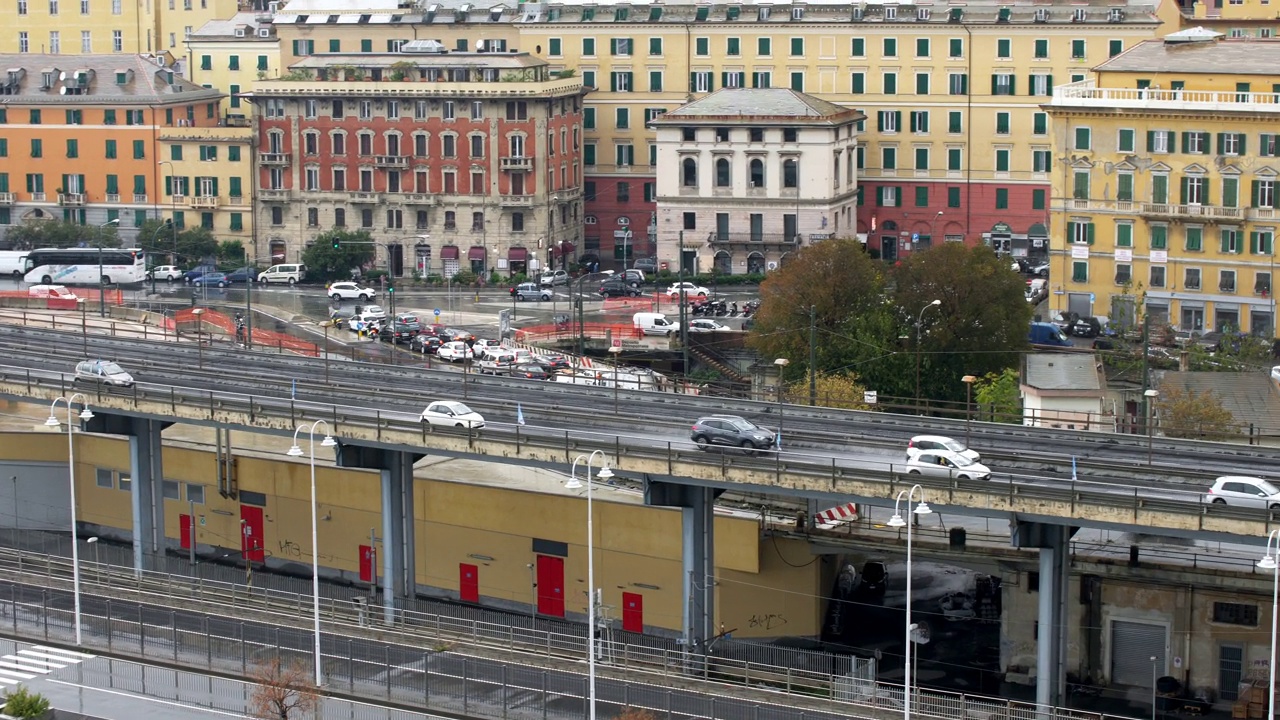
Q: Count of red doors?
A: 6